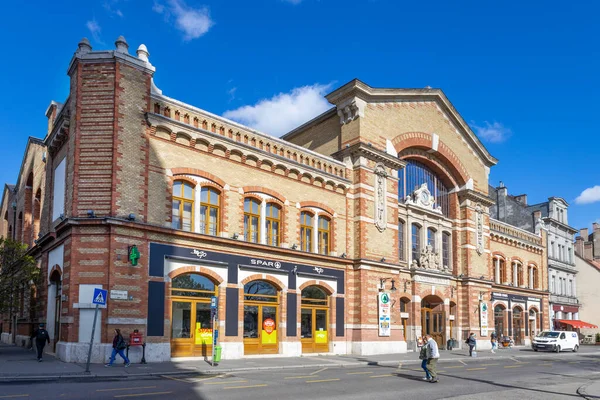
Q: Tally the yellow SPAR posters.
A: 3